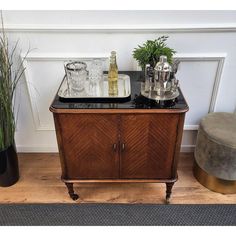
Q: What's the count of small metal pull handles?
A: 2